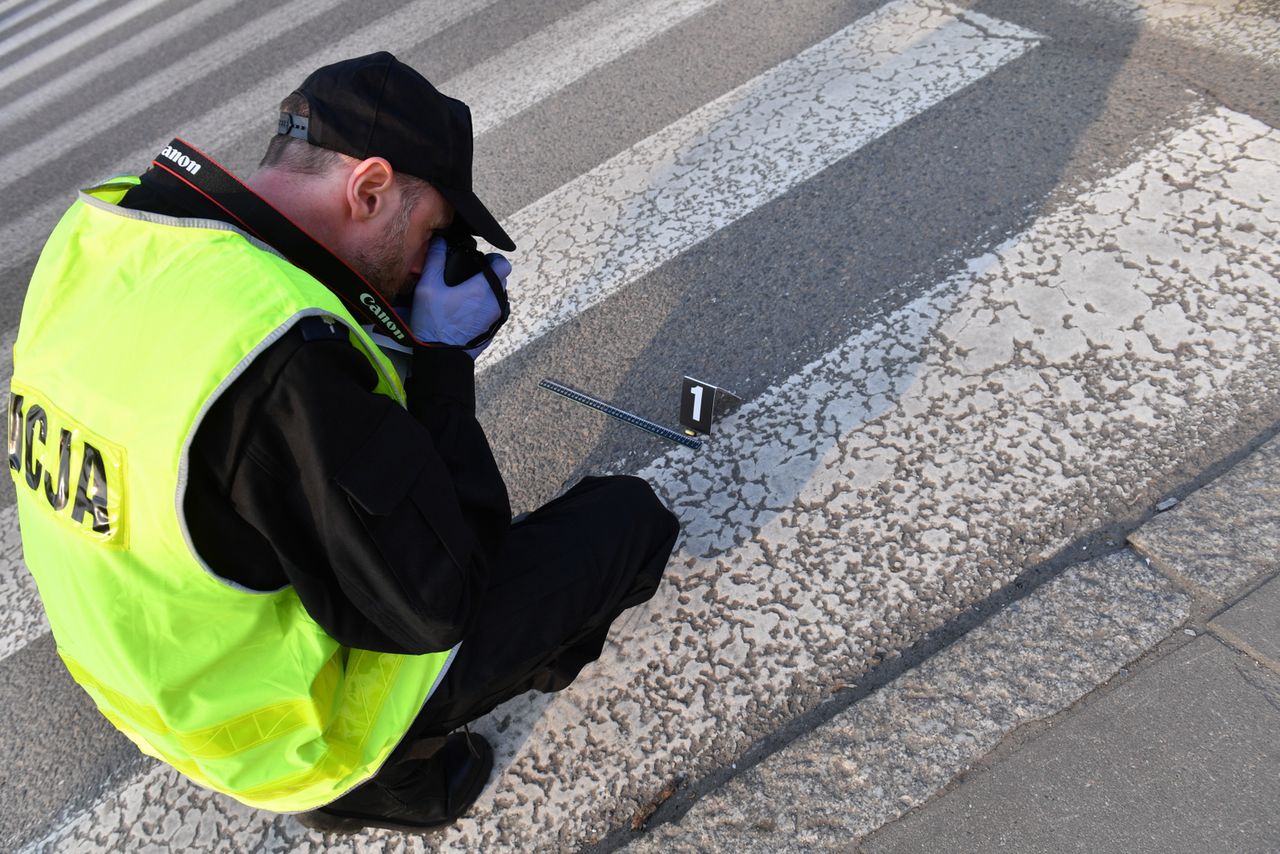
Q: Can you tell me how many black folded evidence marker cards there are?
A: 1